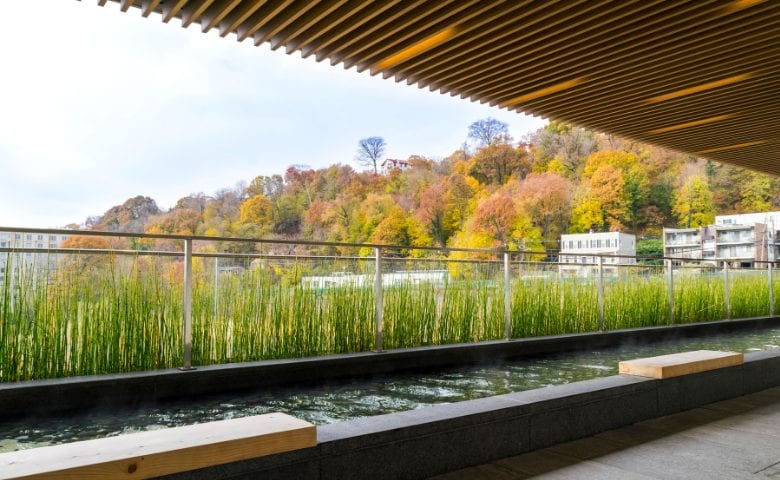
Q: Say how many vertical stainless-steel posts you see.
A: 7